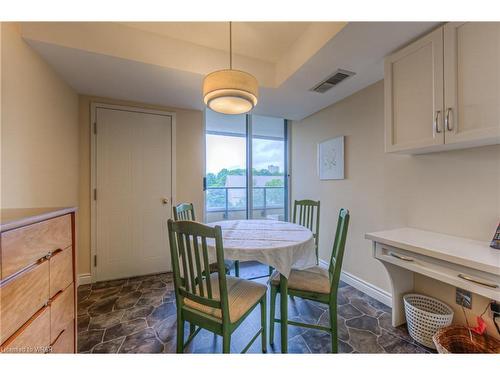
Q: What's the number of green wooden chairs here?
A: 4